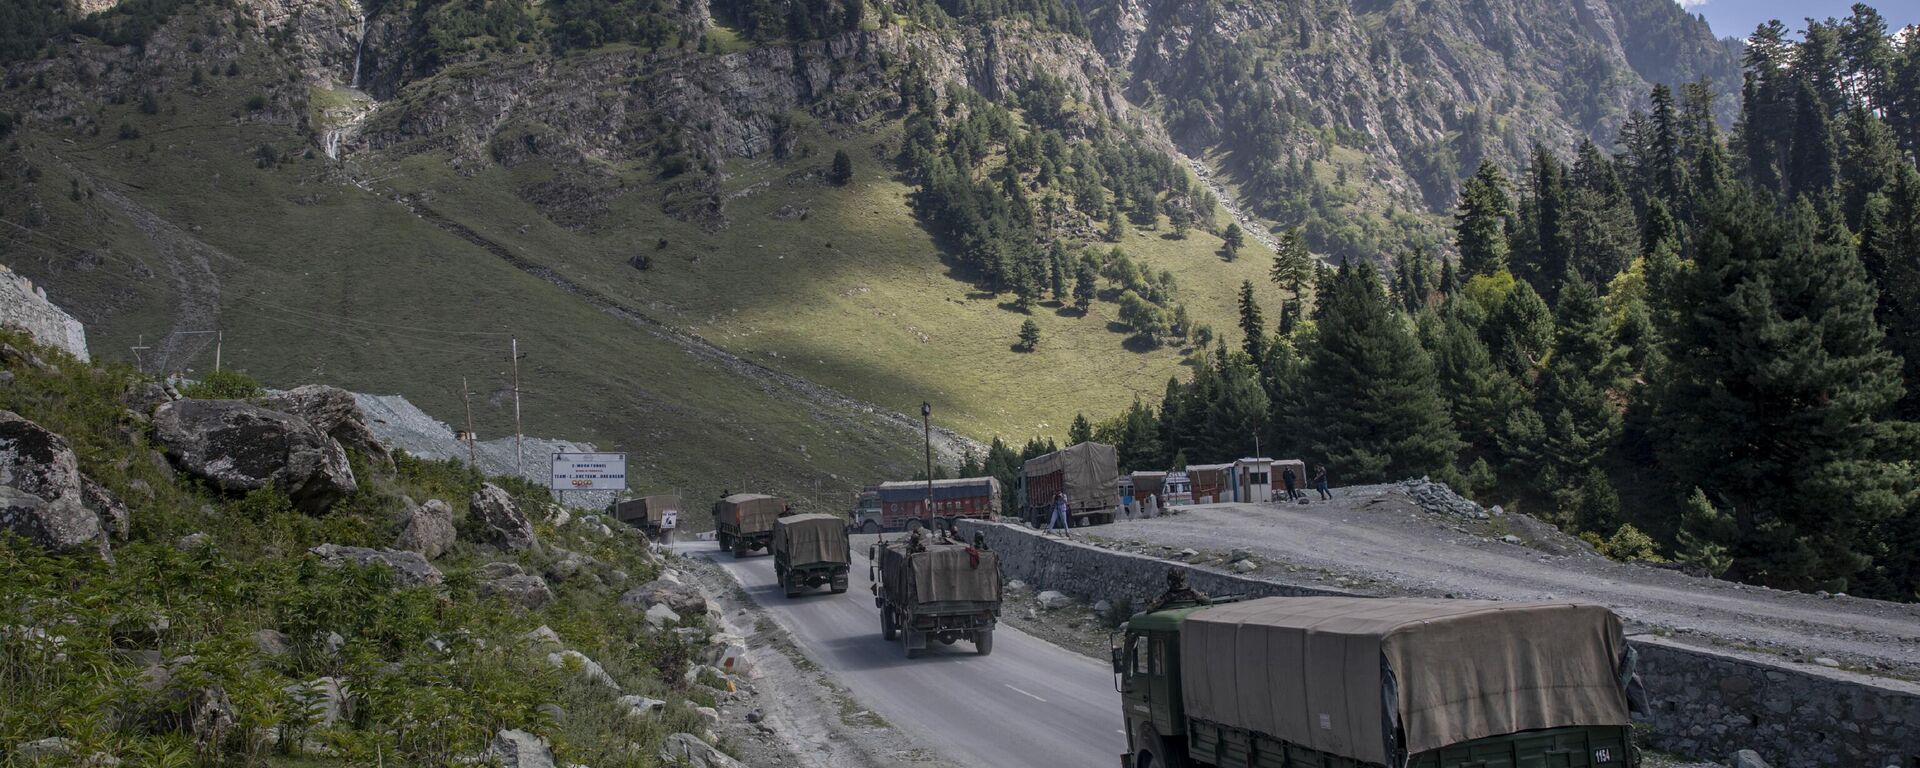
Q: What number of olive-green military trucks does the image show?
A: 5